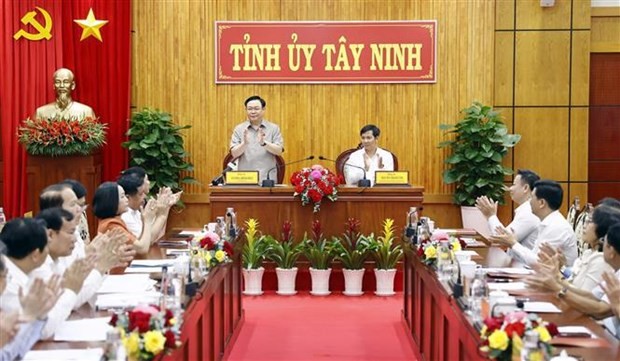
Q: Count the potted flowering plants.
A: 5